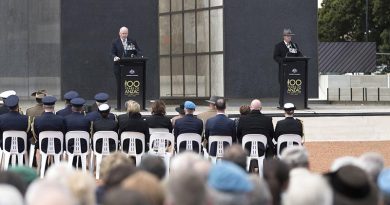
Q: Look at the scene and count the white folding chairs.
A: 10